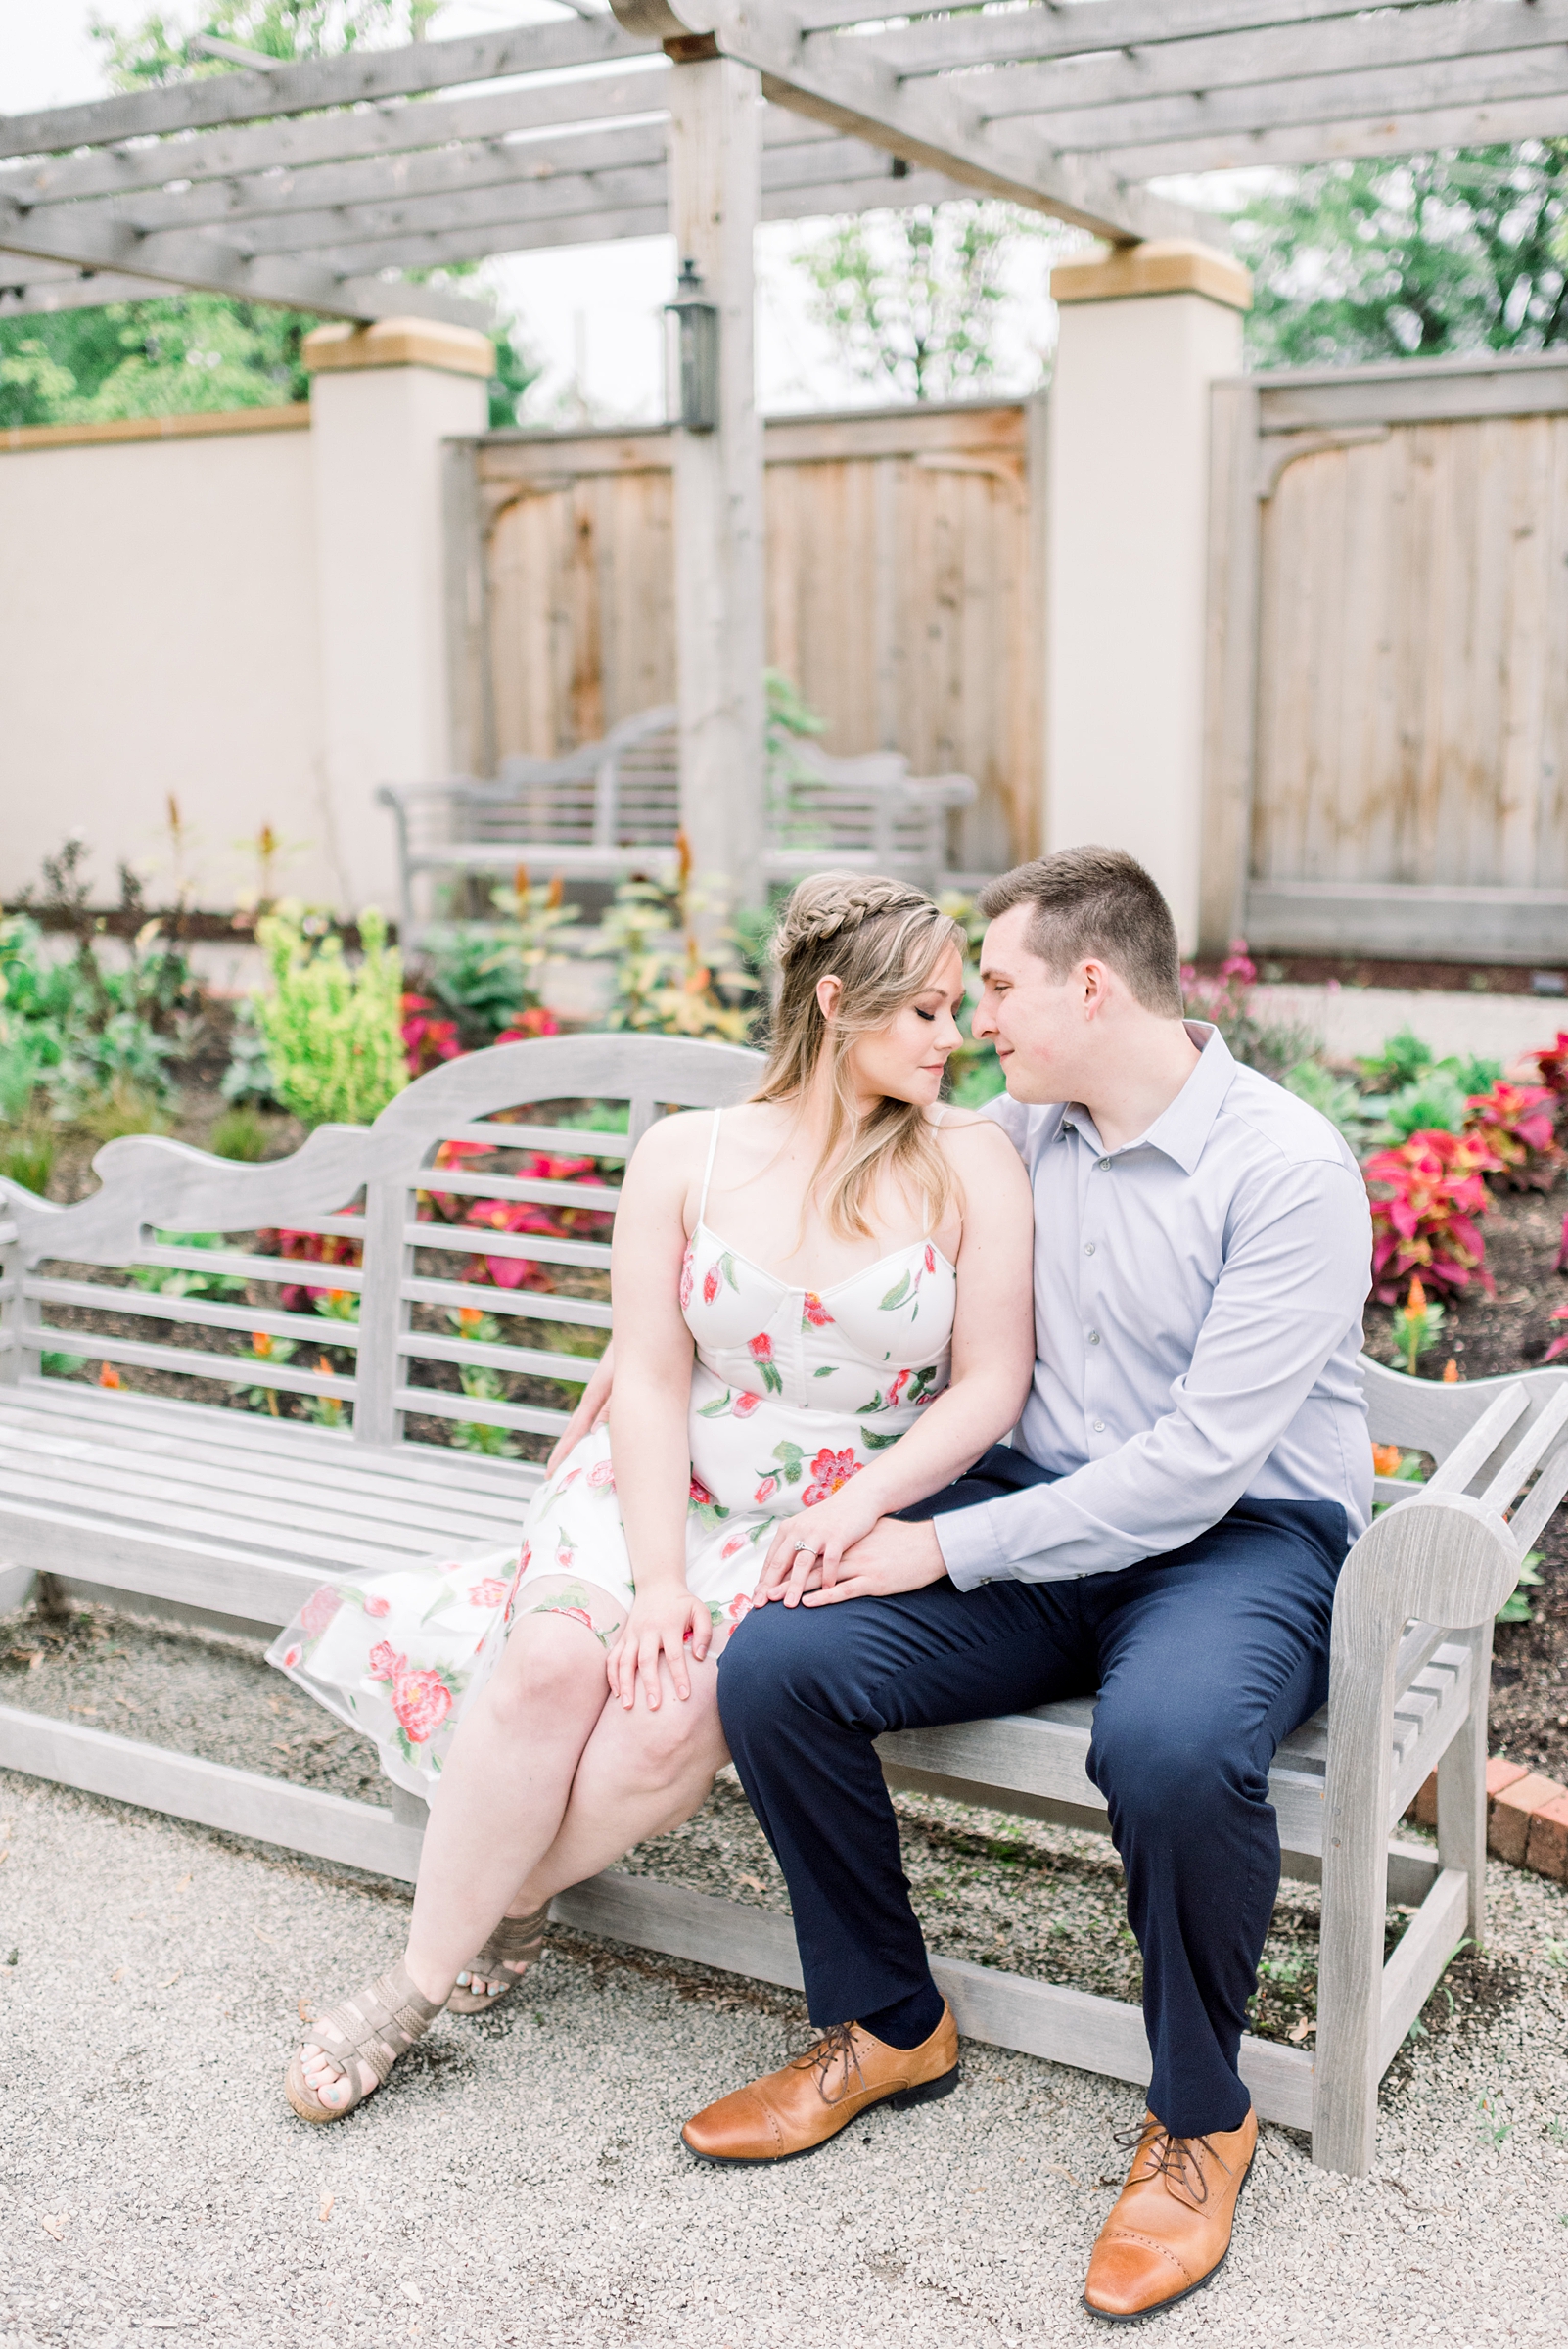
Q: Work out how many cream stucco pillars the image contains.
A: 2